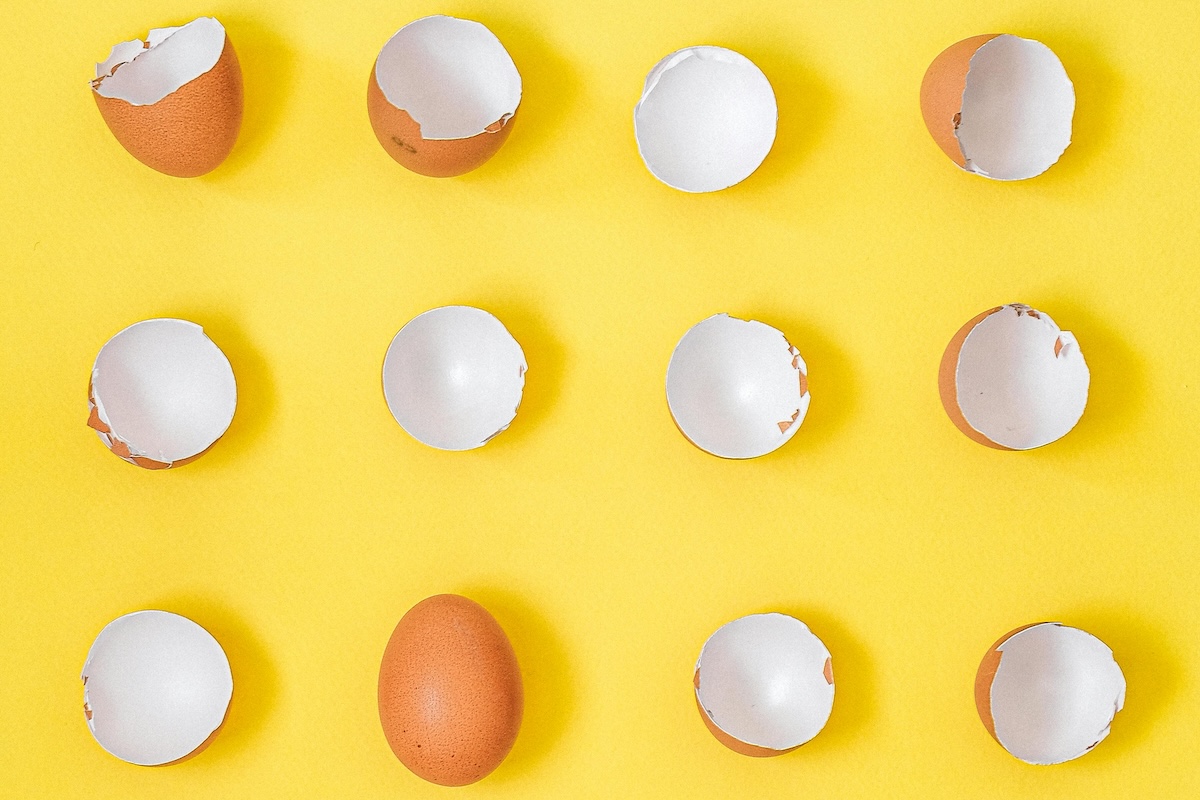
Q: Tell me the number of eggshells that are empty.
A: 11